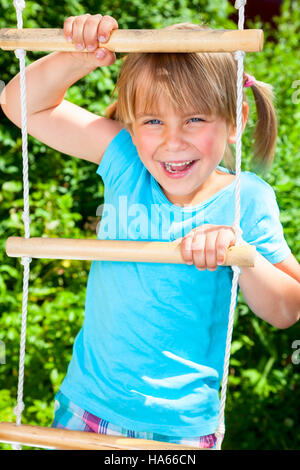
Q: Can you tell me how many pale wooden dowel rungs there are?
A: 3